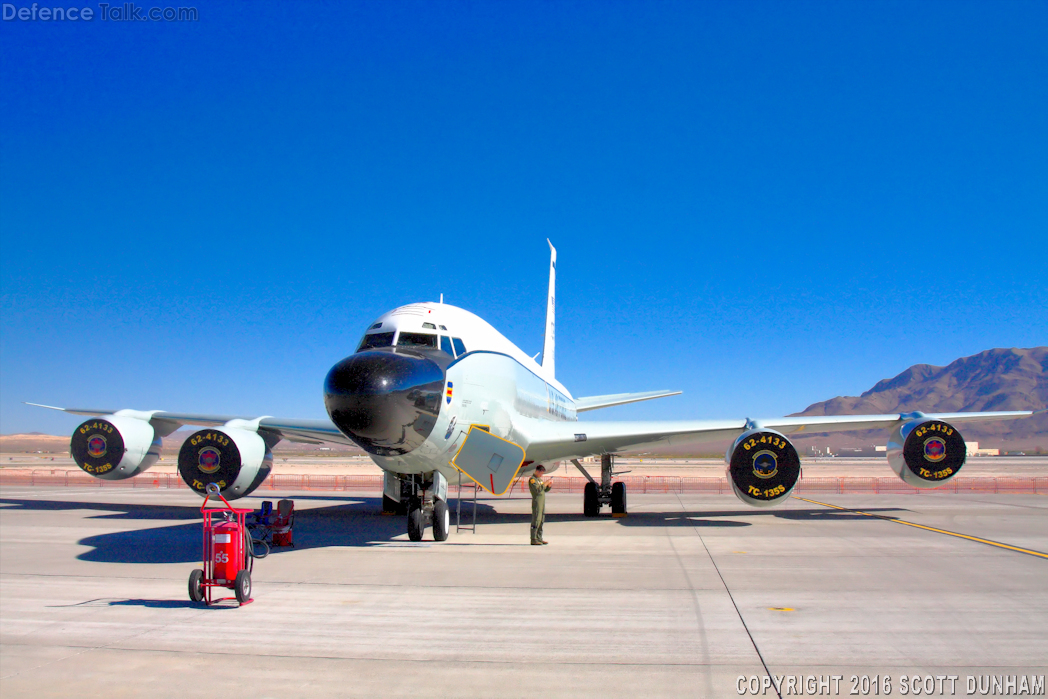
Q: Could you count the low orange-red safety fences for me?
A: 1